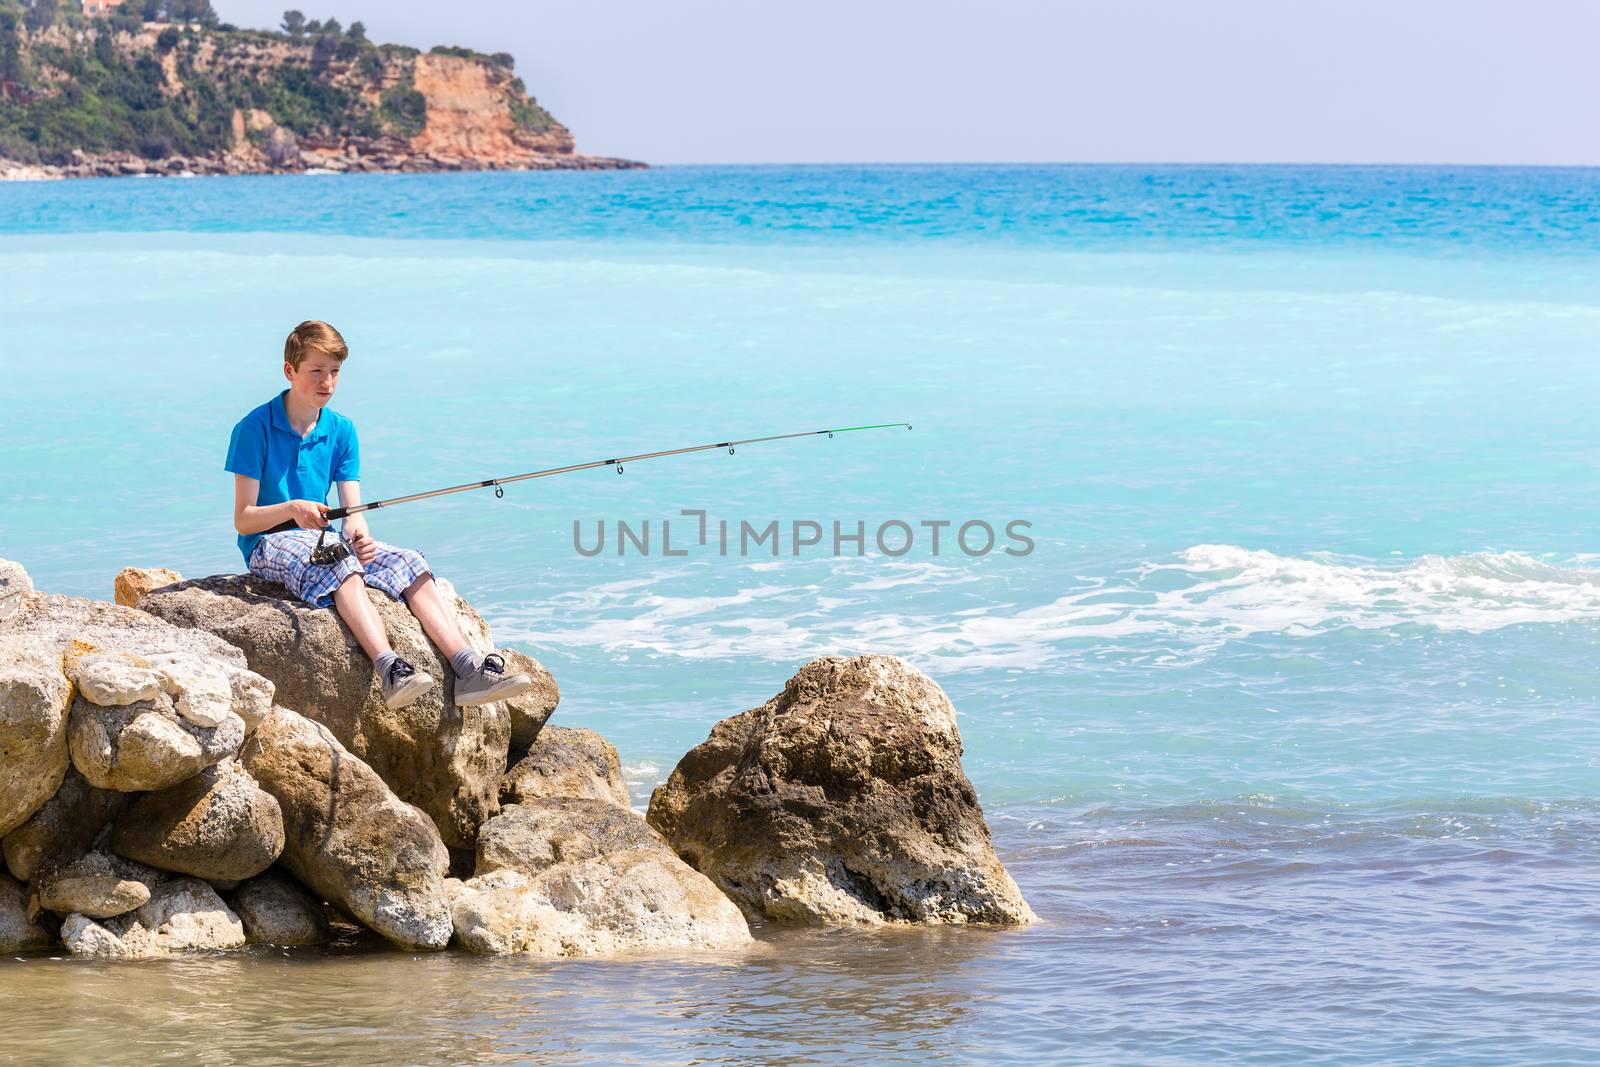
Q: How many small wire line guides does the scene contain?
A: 5